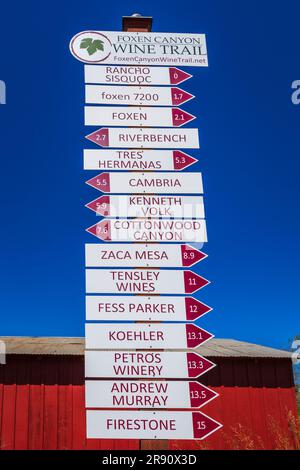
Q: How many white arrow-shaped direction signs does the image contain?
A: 15